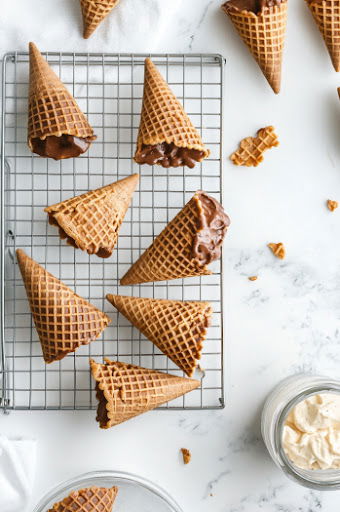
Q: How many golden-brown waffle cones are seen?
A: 11